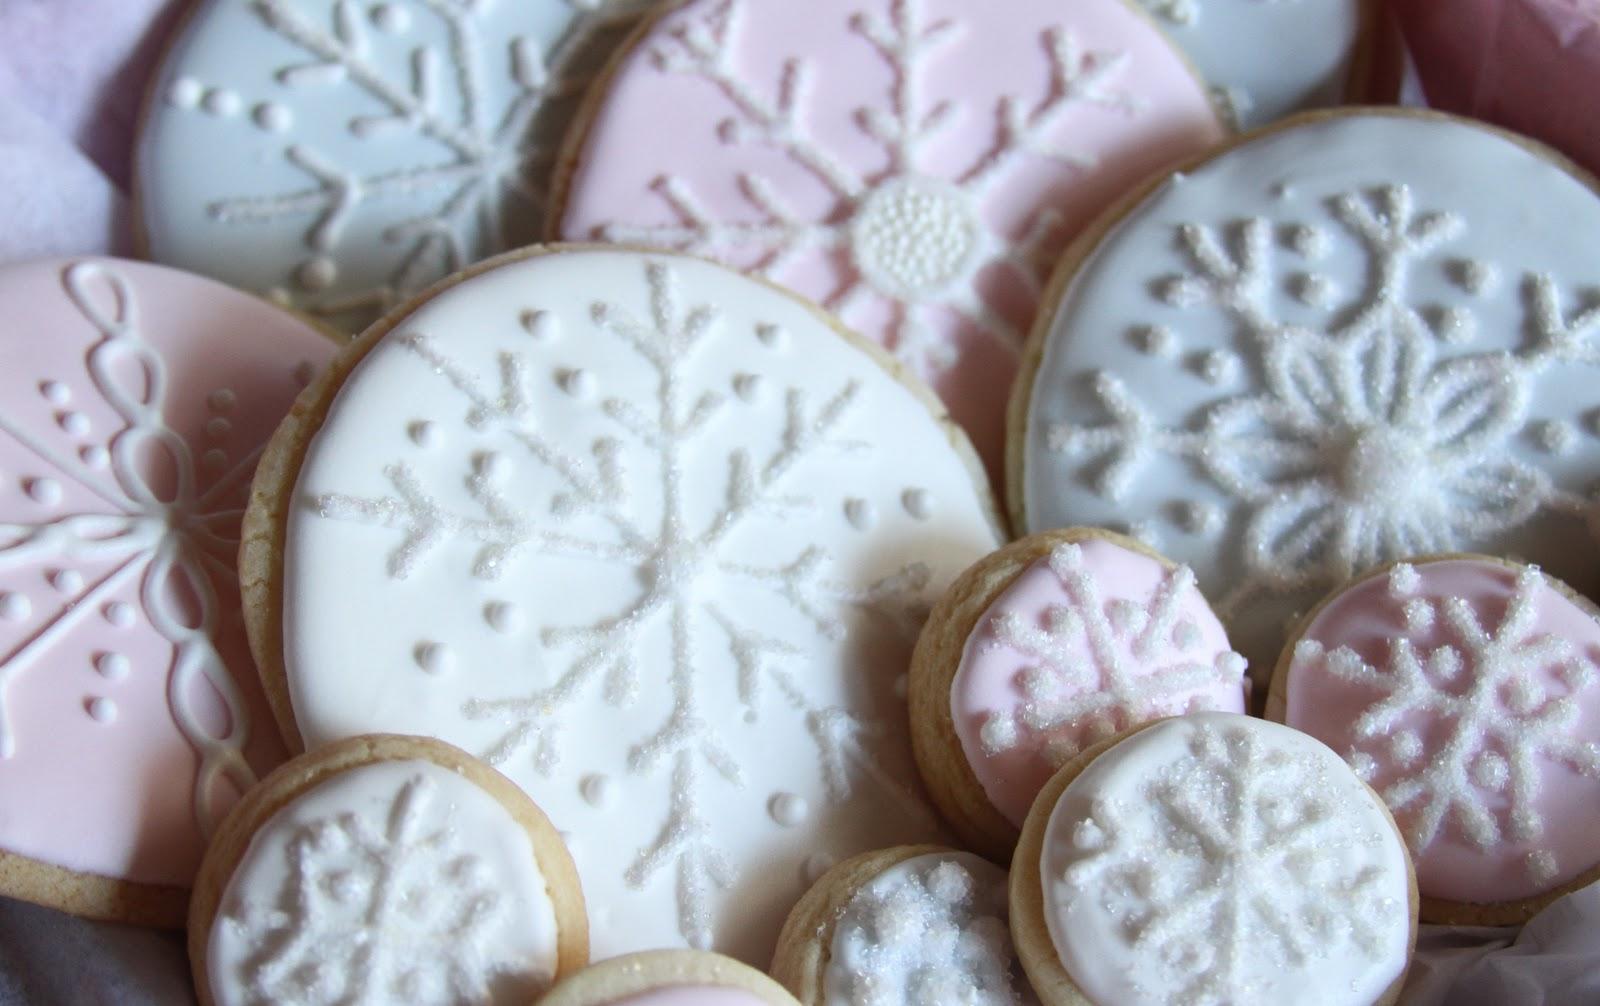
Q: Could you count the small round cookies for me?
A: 6